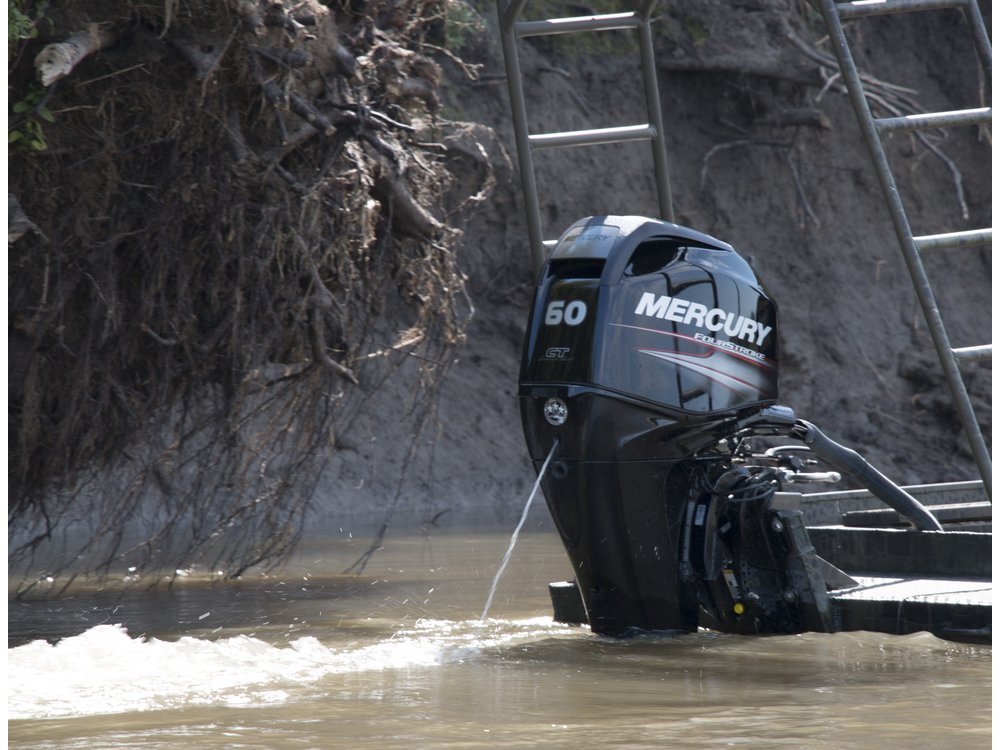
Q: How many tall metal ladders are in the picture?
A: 2